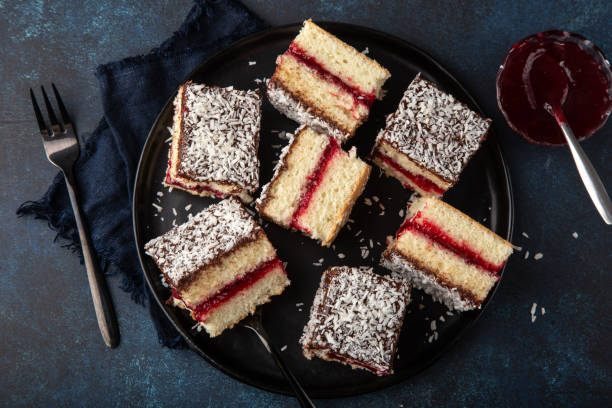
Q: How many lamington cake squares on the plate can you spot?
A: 7